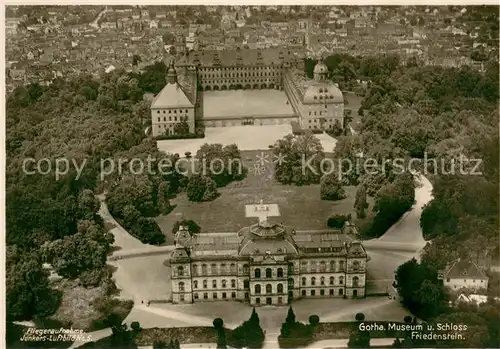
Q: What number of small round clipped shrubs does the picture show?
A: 5